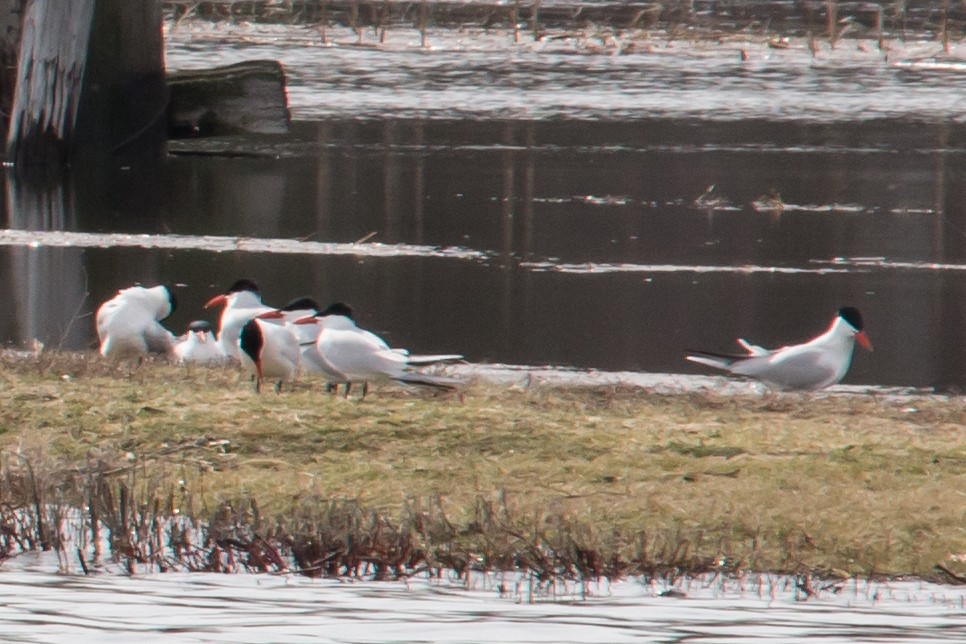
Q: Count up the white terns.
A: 7